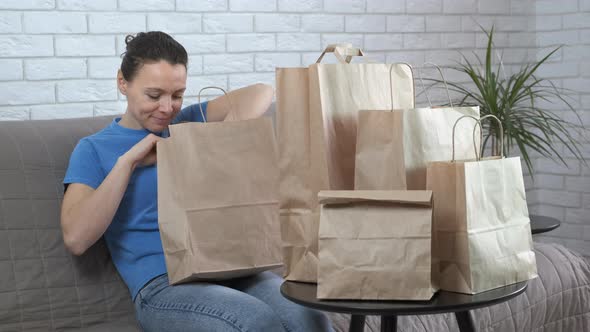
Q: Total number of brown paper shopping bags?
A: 5